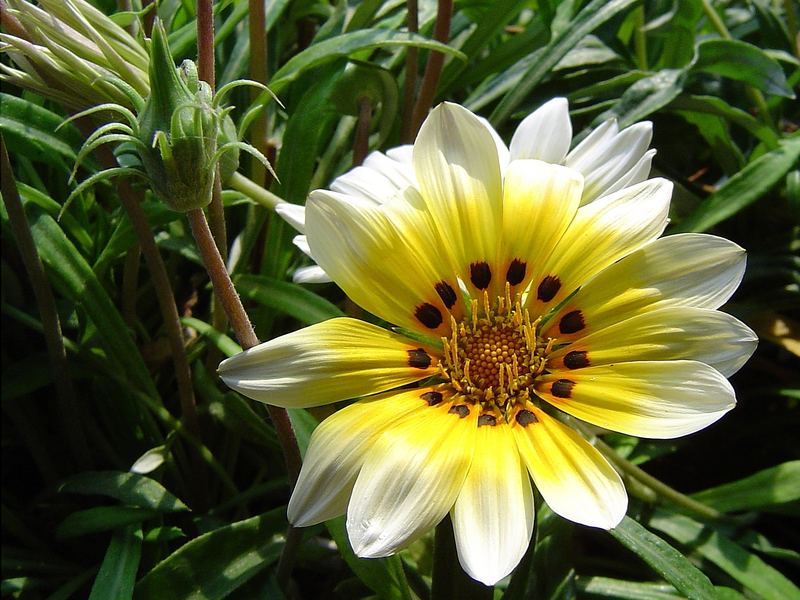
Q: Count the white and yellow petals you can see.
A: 13